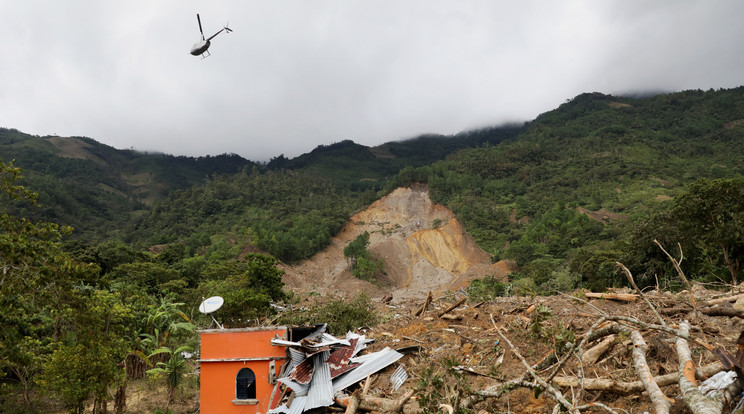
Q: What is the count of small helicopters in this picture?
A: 1